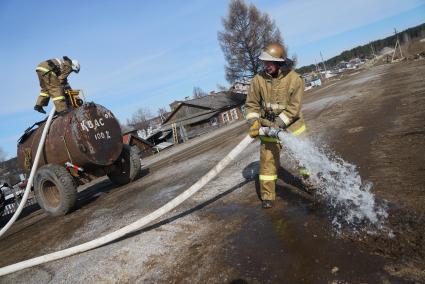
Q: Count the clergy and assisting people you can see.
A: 0